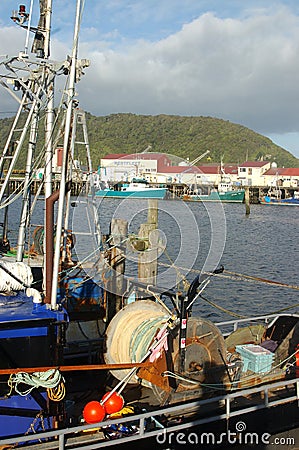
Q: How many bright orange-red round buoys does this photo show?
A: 2